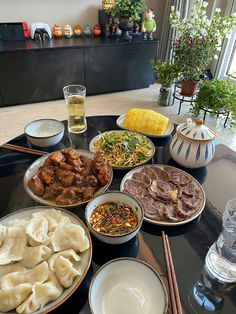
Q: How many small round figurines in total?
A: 5